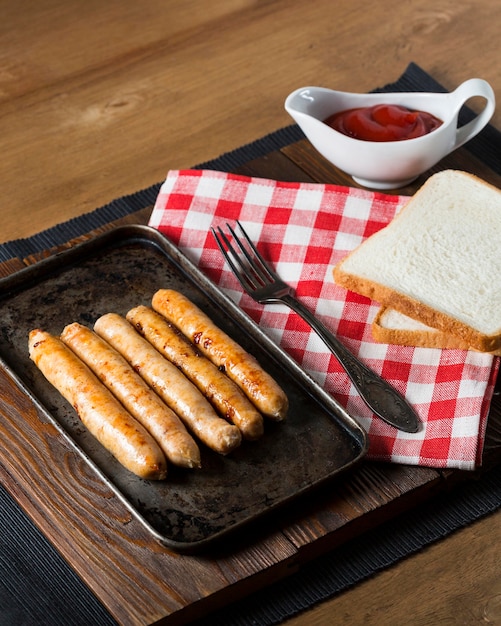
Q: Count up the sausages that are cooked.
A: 5